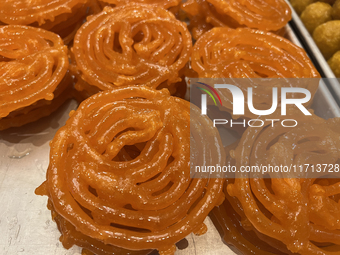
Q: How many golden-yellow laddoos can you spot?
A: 5